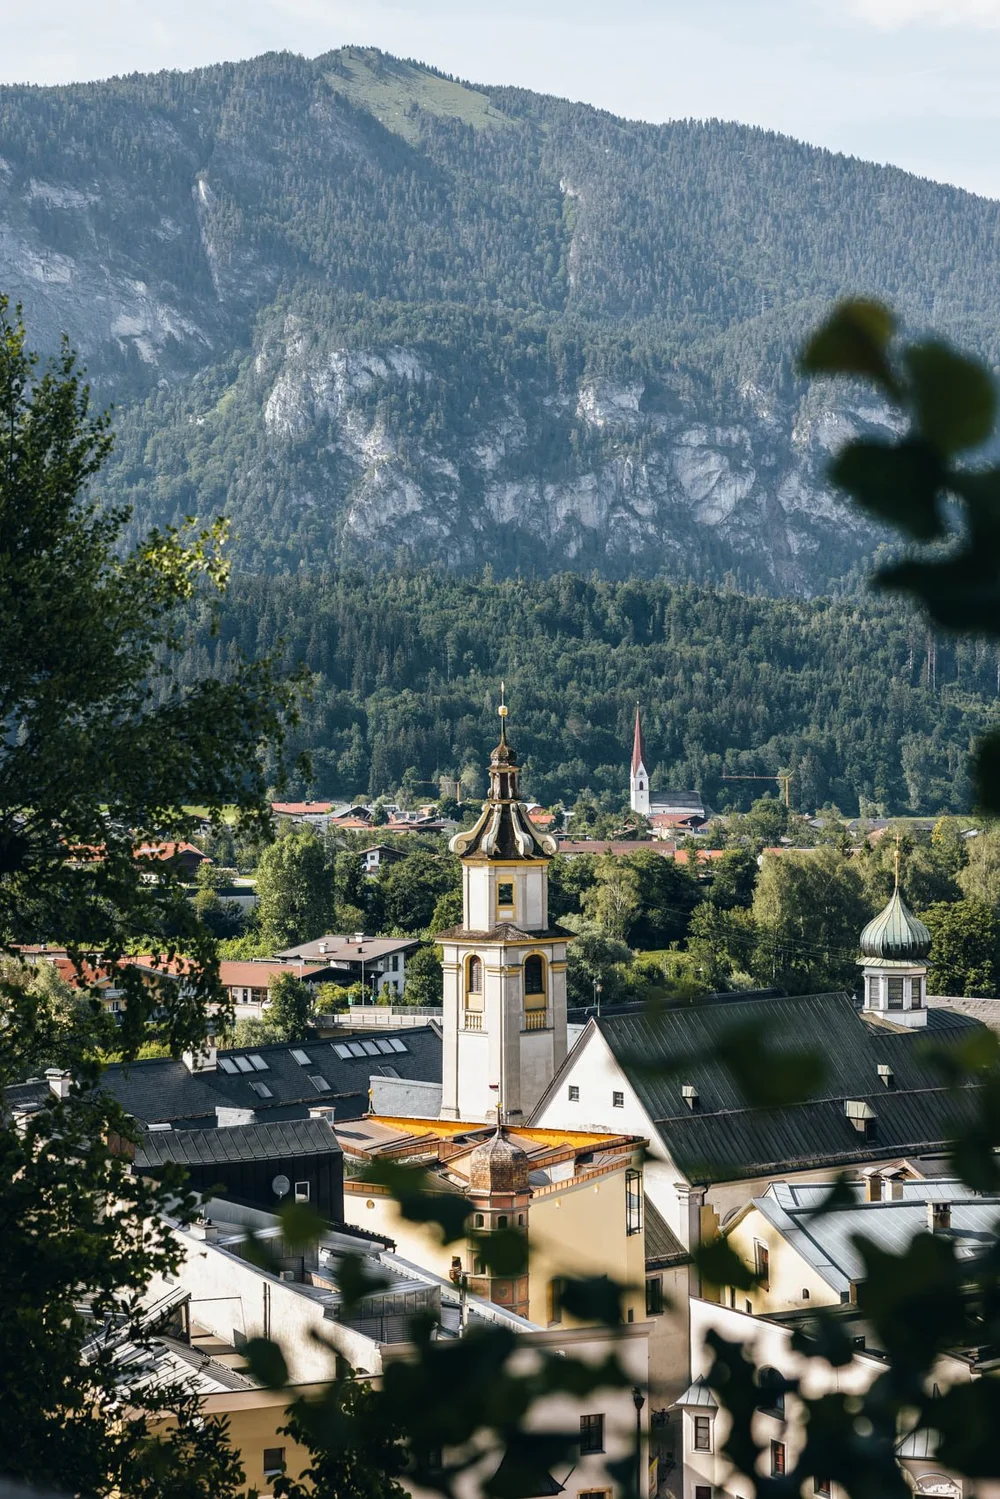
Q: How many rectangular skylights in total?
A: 12